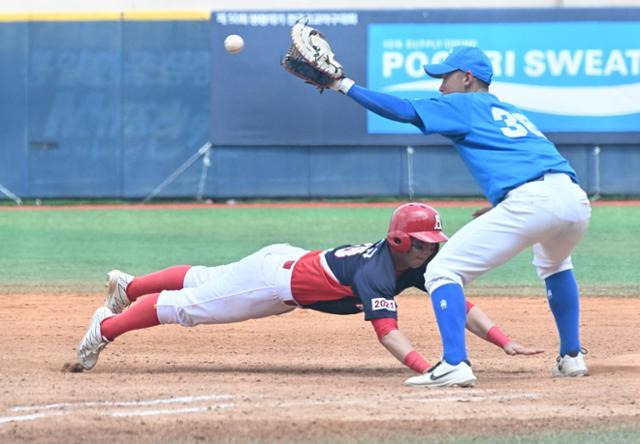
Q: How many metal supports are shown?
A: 5